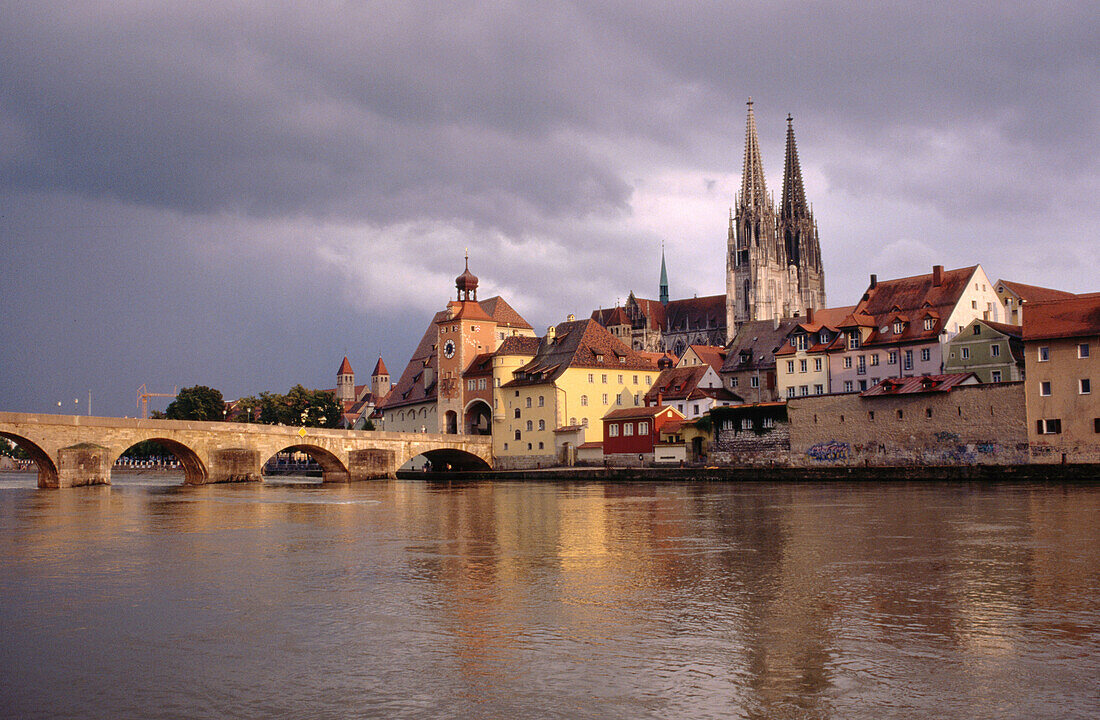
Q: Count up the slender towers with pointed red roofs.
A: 2